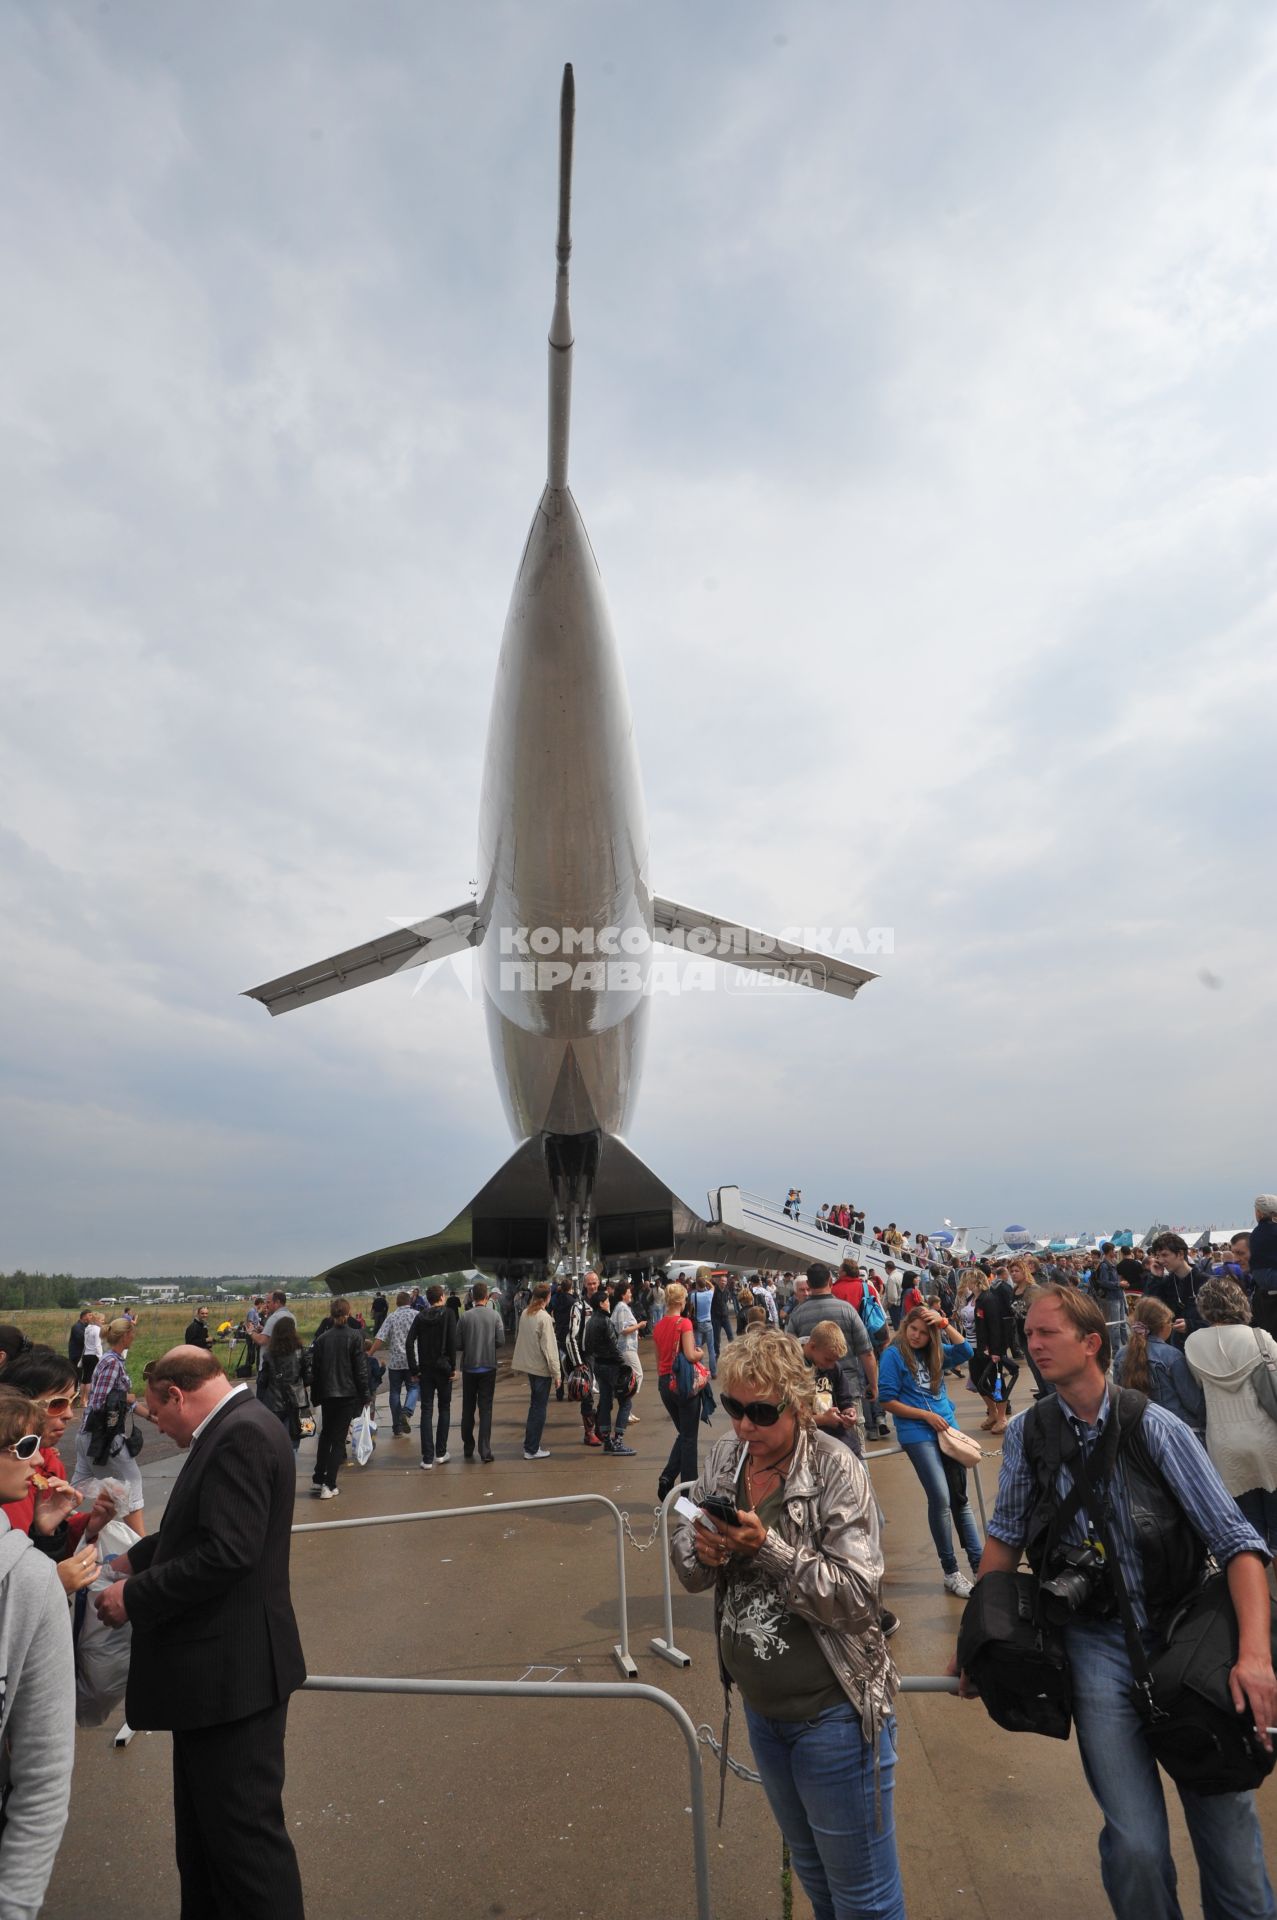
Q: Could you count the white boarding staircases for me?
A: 1